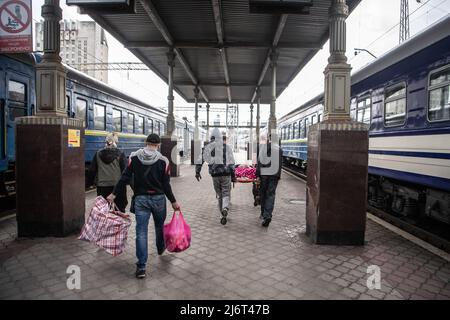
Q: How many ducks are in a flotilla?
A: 0